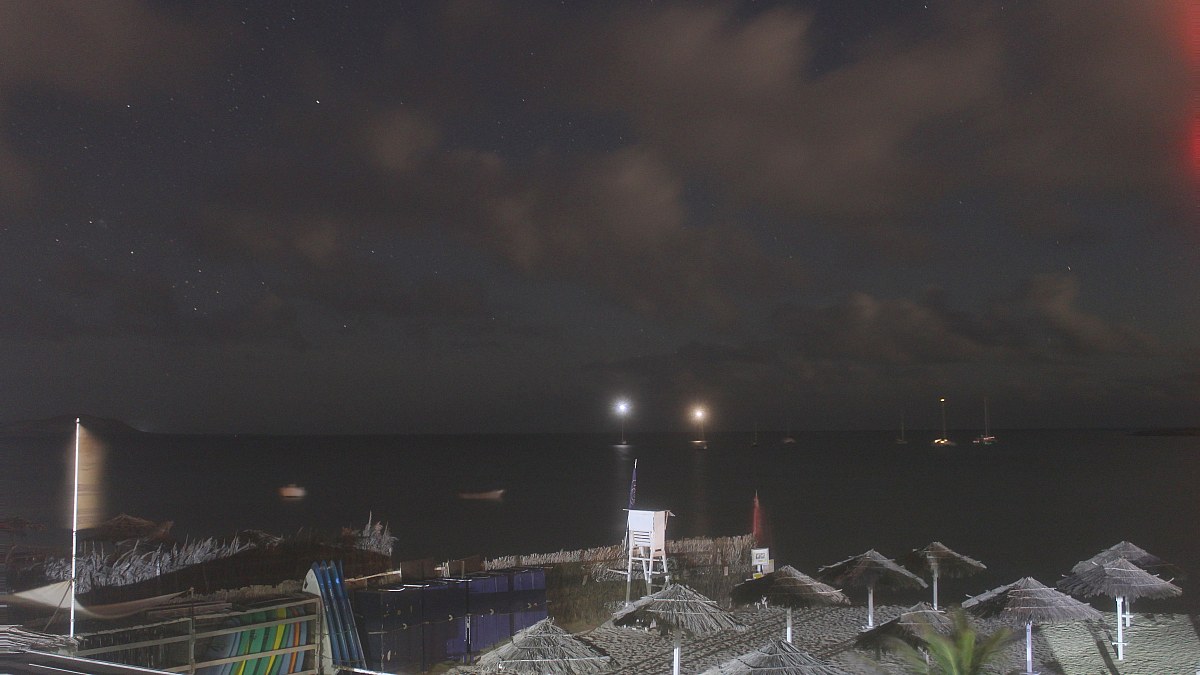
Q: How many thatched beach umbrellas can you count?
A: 10